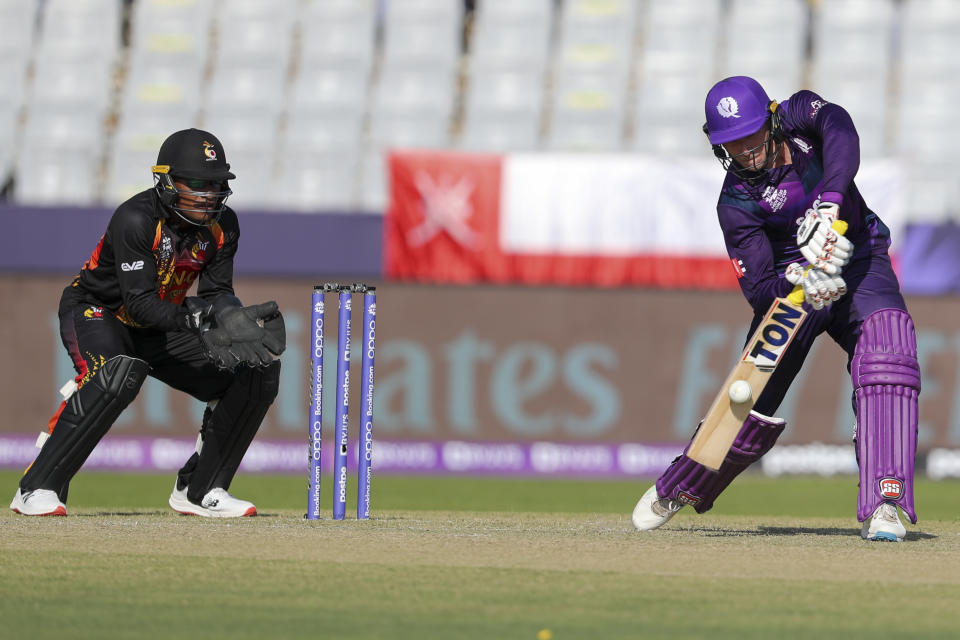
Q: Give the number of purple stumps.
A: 3